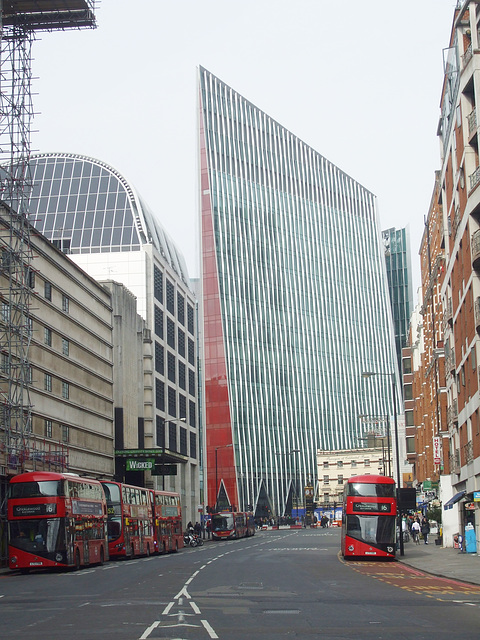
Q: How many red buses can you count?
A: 5